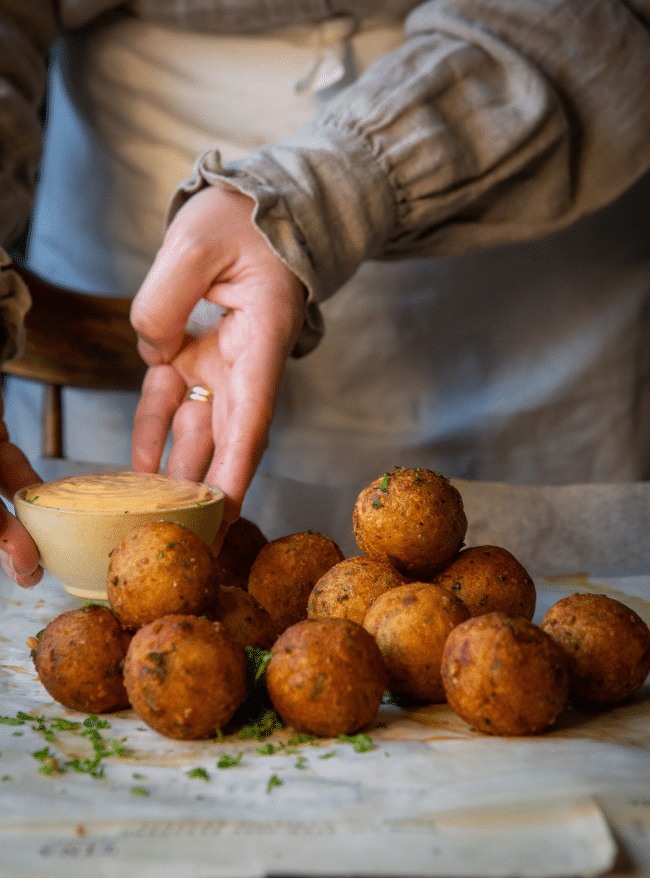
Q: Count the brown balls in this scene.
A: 13